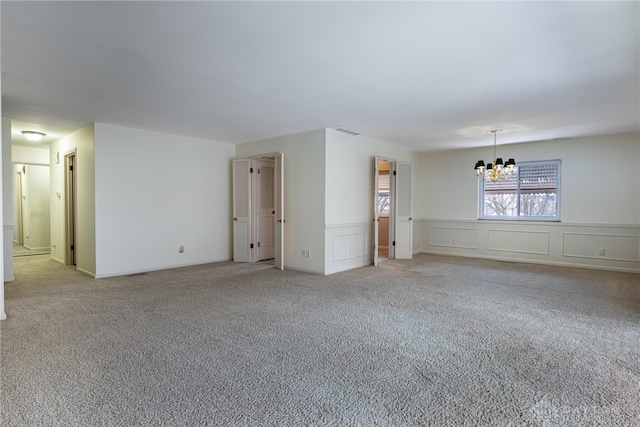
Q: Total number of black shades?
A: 6